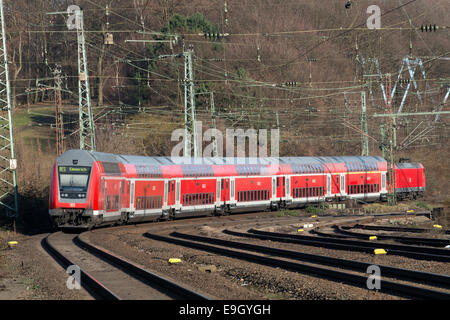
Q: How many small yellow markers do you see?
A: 8